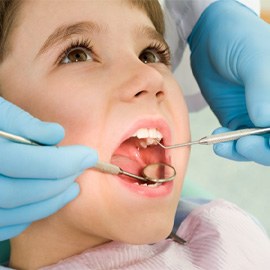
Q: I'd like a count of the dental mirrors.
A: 1